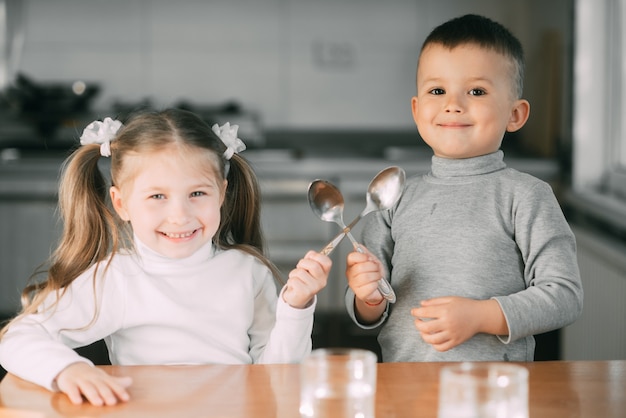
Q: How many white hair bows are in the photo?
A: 2